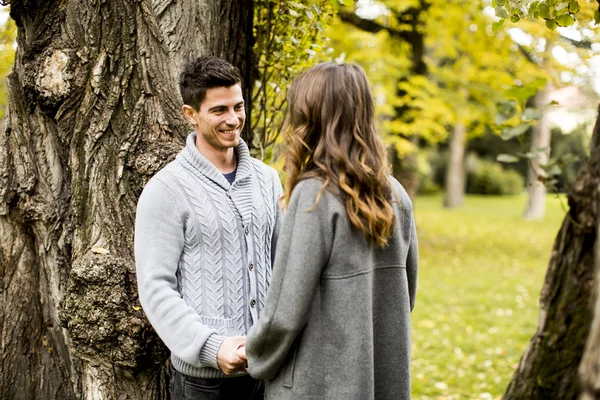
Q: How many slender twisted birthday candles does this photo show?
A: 0